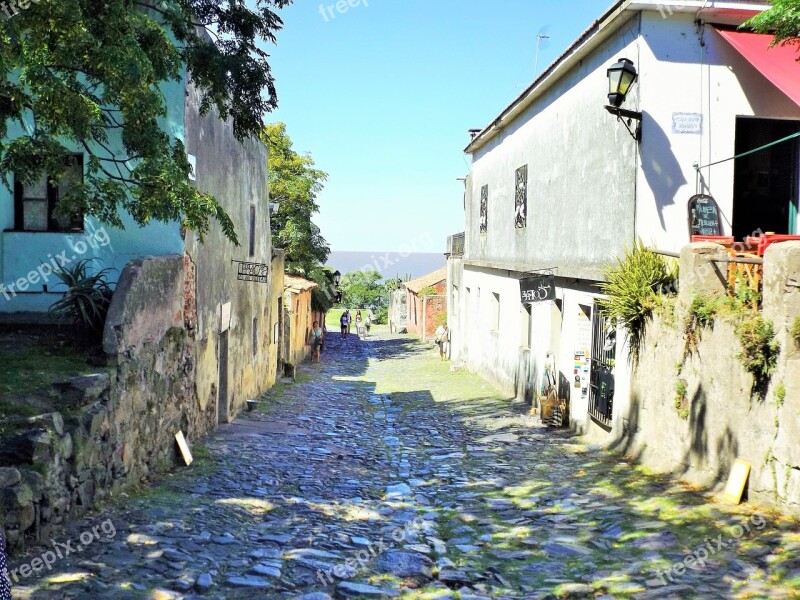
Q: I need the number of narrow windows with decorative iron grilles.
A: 2